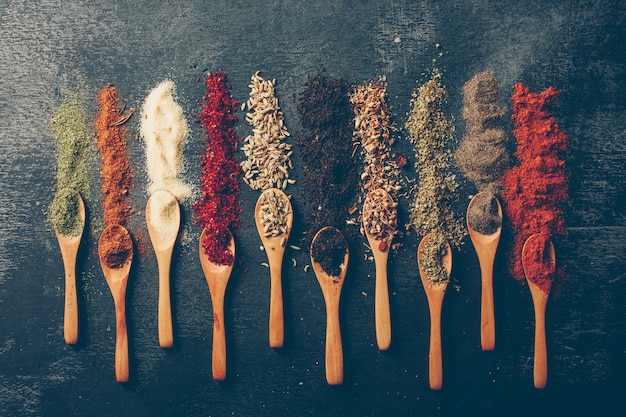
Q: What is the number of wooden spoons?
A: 10